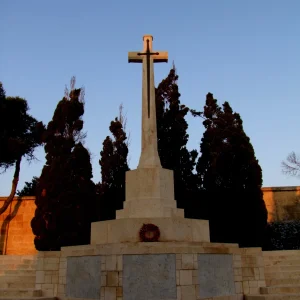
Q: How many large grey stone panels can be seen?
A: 3